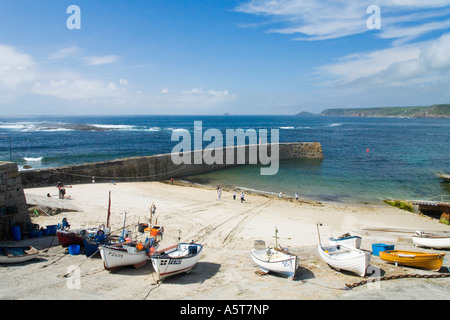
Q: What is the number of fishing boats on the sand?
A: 10